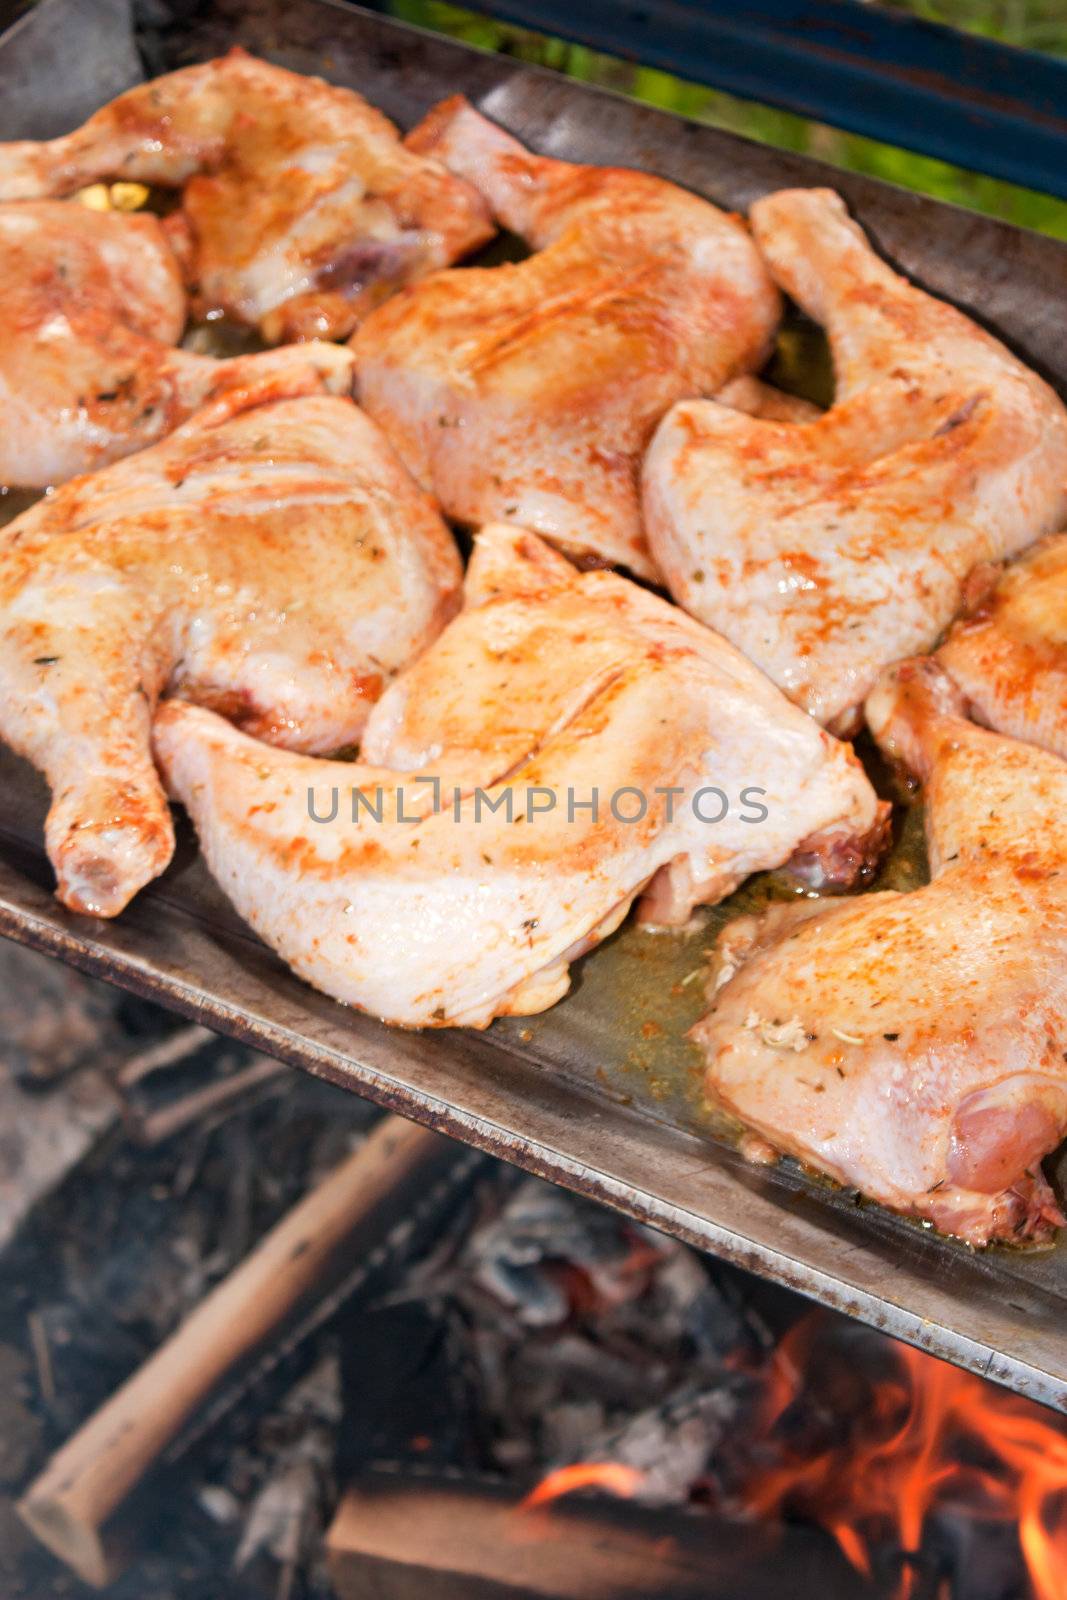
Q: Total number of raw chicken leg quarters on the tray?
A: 8